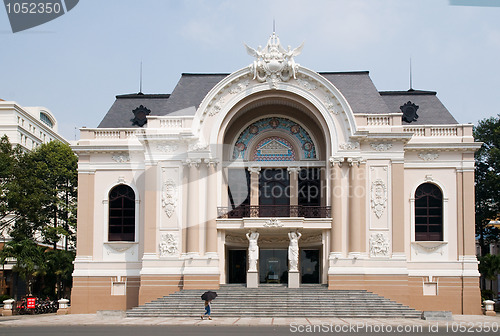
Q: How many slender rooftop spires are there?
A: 3